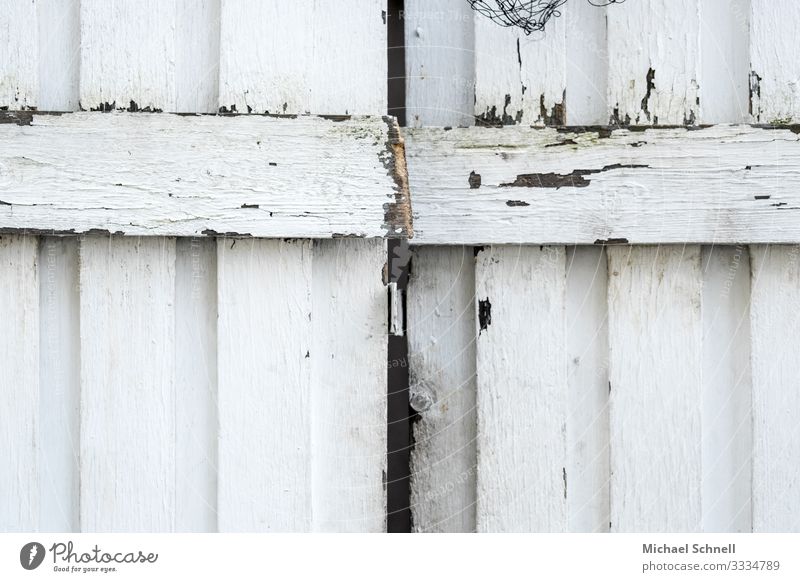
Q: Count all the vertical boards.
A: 12